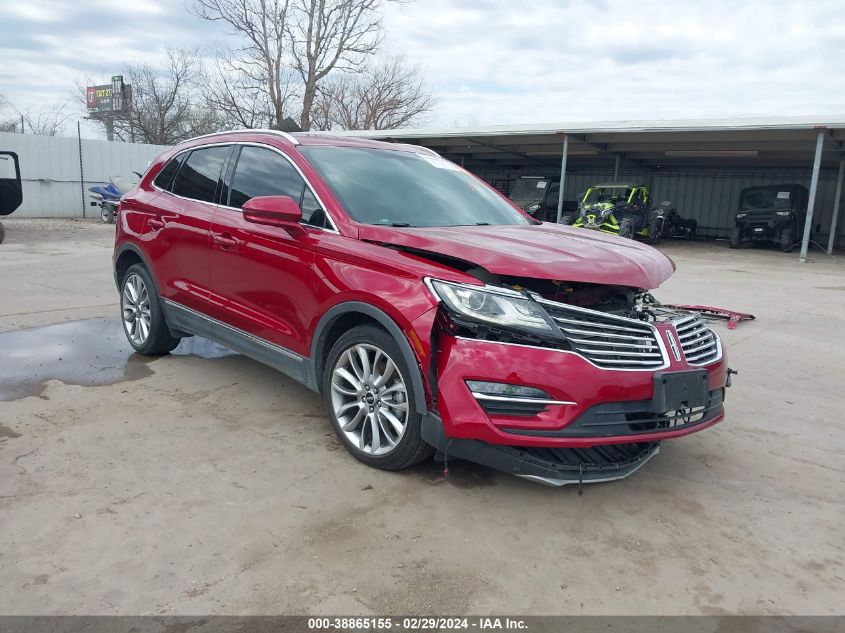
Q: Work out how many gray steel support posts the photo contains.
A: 4